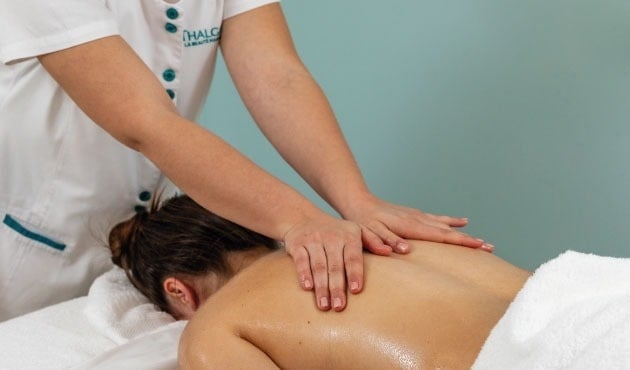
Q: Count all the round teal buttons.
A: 6